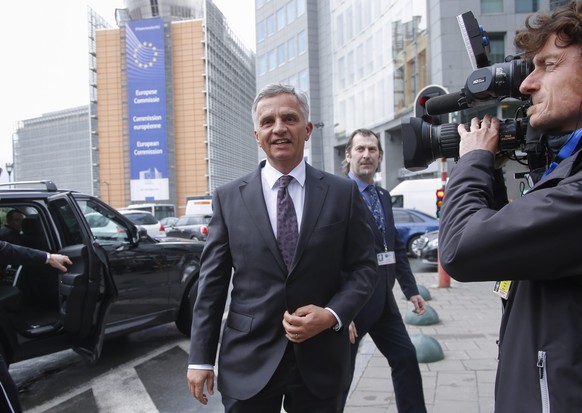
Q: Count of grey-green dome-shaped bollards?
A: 3